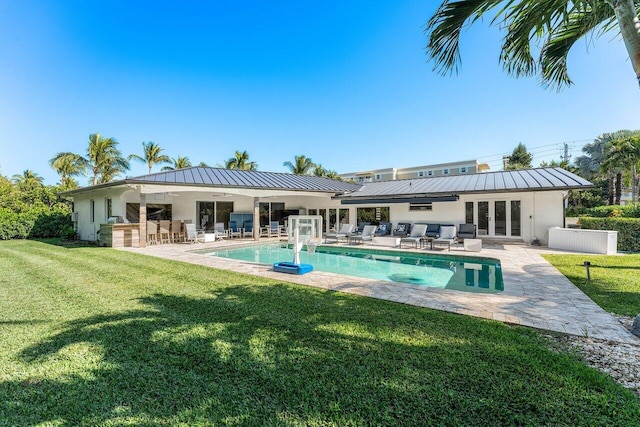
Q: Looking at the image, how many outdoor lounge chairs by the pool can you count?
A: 4